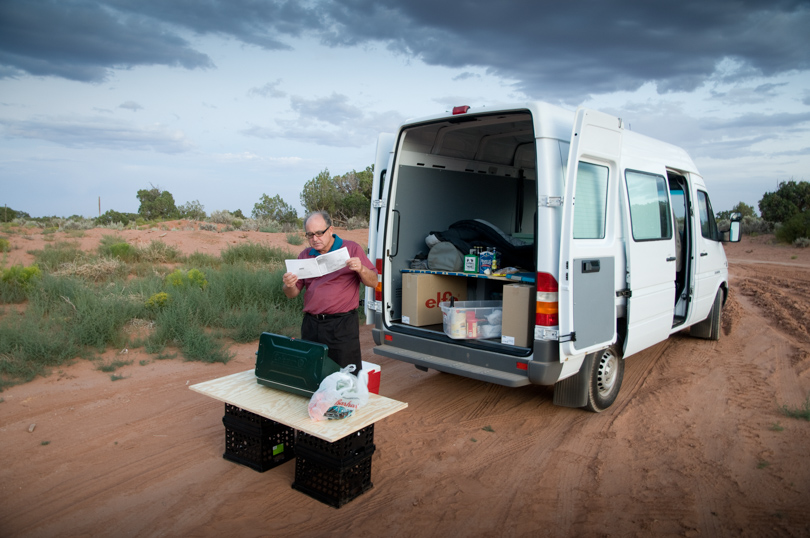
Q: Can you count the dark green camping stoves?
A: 1